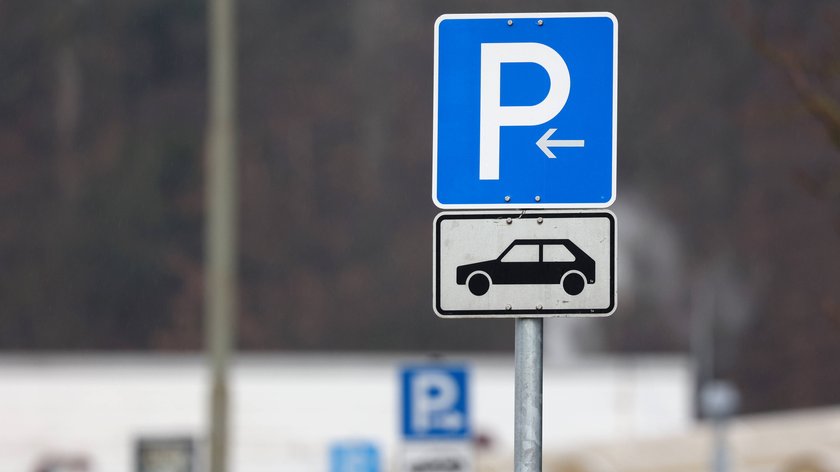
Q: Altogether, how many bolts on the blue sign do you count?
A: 4